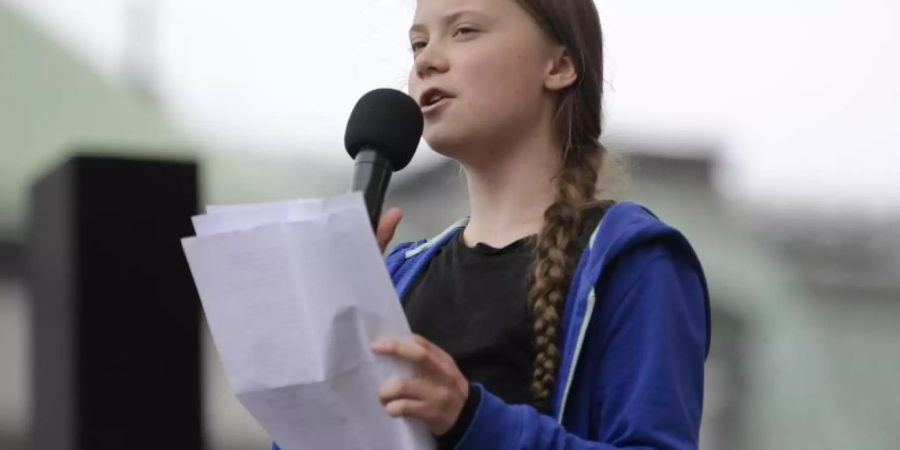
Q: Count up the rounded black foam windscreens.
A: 1